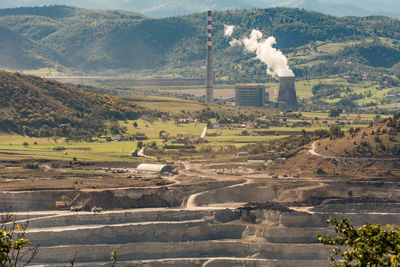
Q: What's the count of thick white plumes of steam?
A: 1